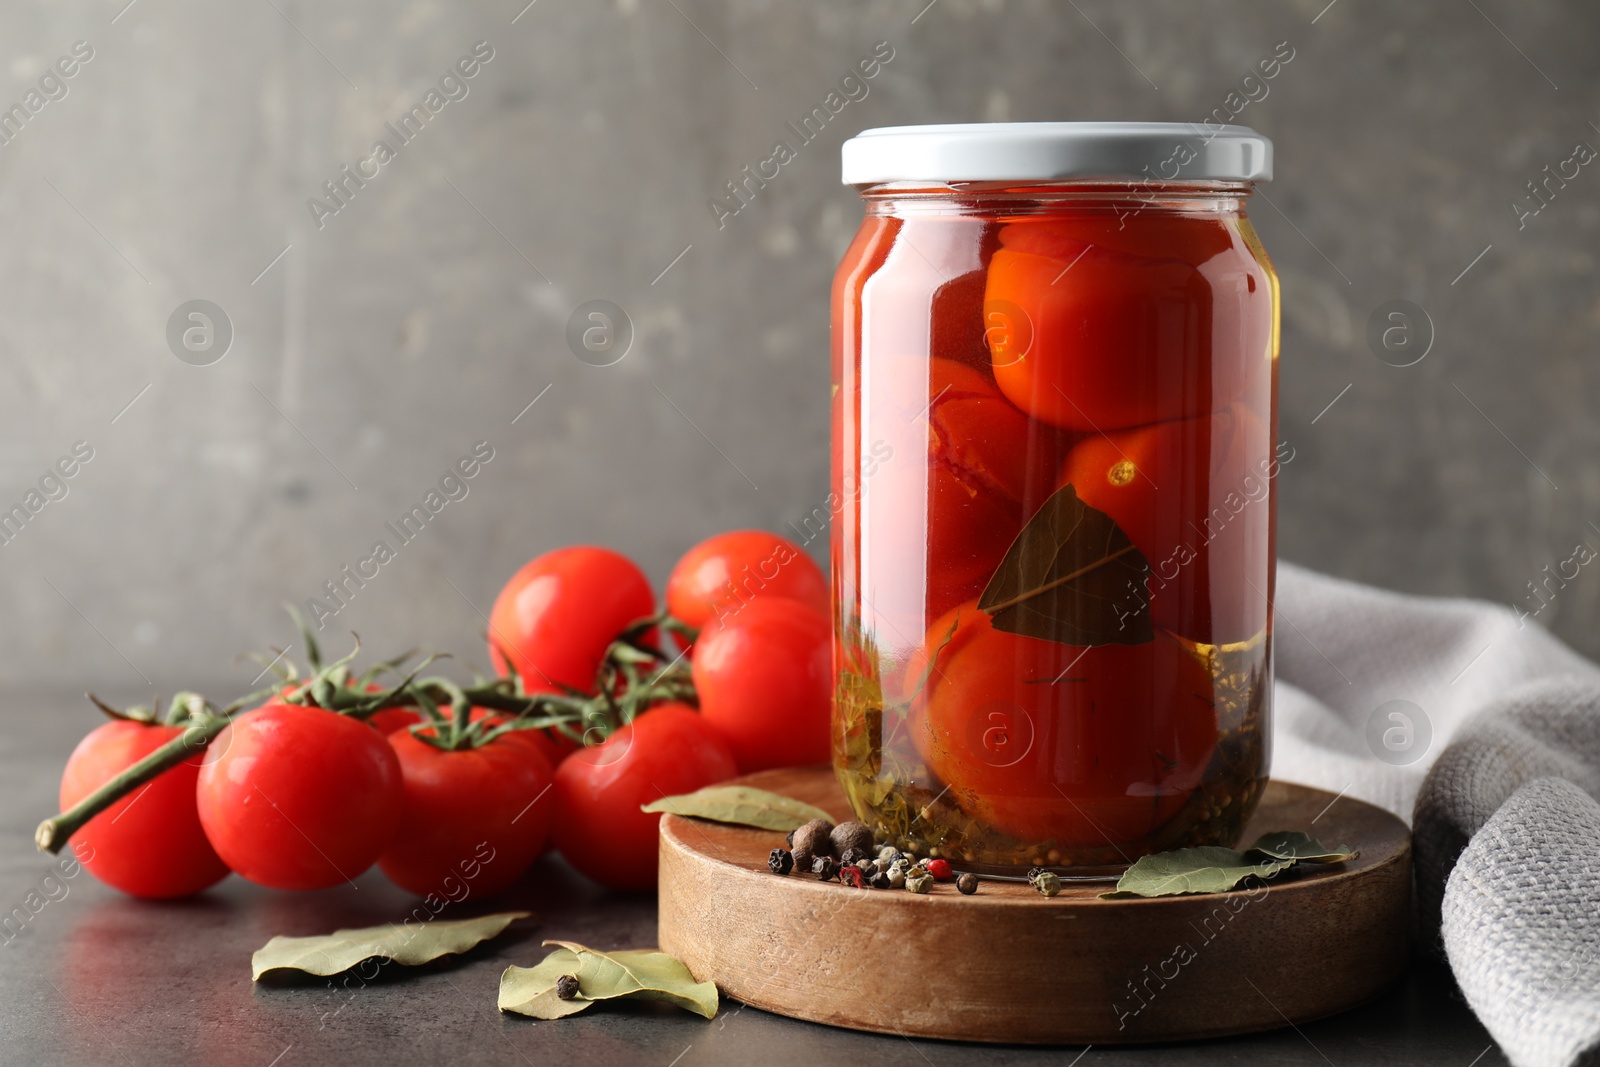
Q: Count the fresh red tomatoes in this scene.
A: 9